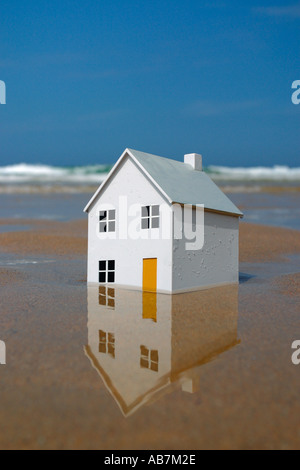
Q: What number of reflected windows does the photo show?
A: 3